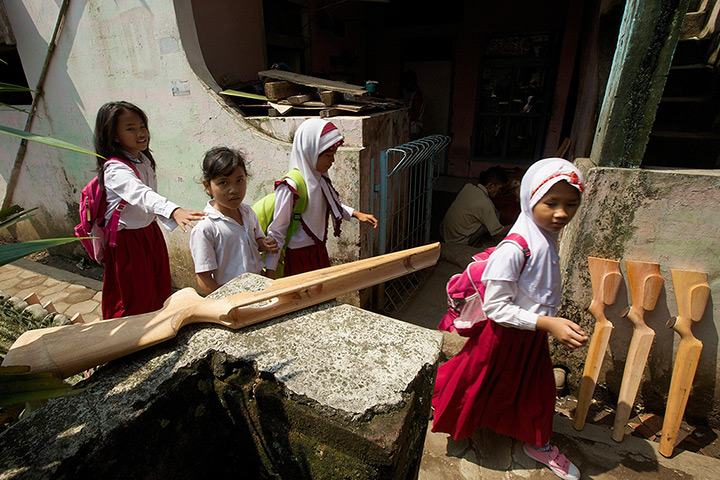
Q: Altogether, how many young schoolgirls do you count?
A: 4